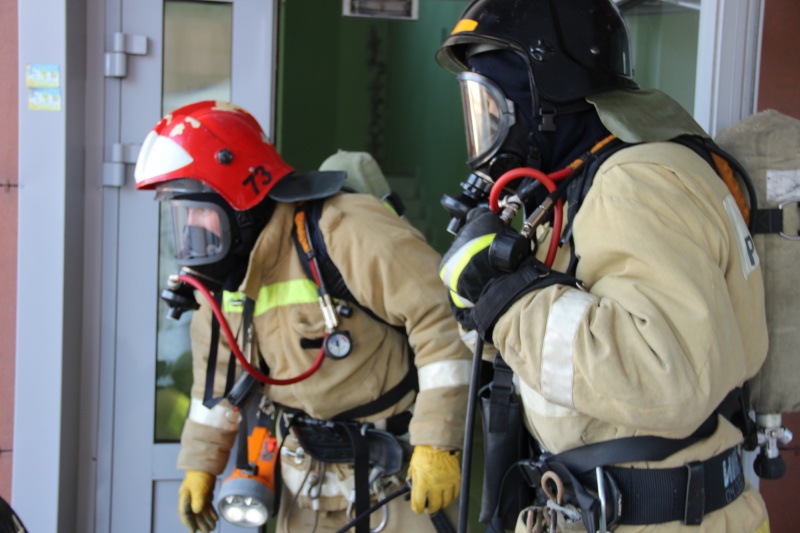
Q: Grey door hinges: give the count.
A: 2